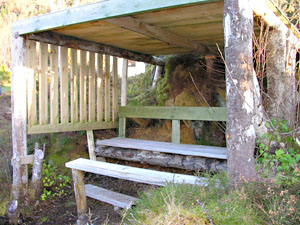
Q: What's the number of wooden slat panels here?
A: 10